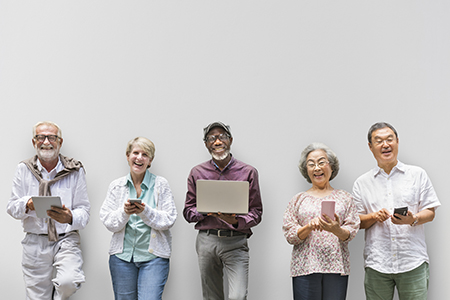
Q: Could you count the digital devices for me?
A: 5